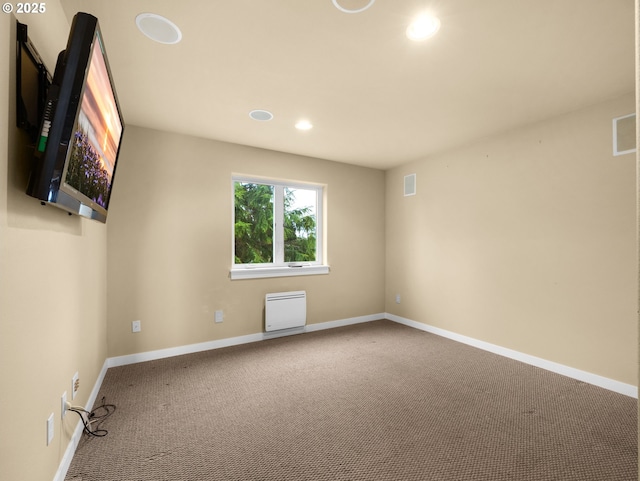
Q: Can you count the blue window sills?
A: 0